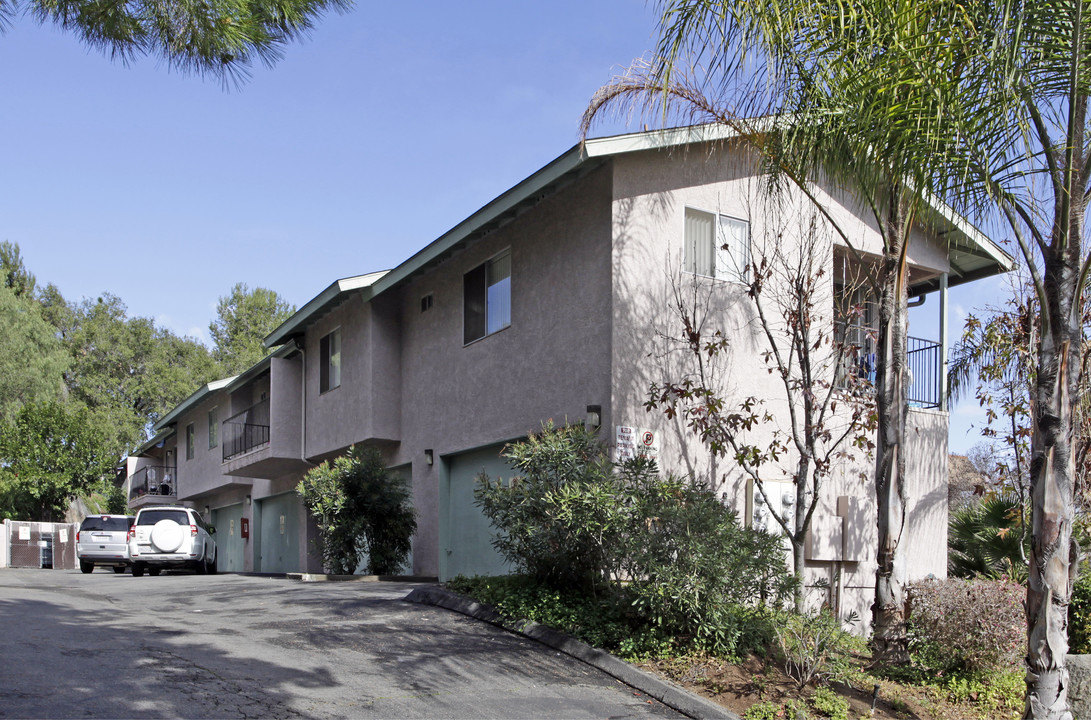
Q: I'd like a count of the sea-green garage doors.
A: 4